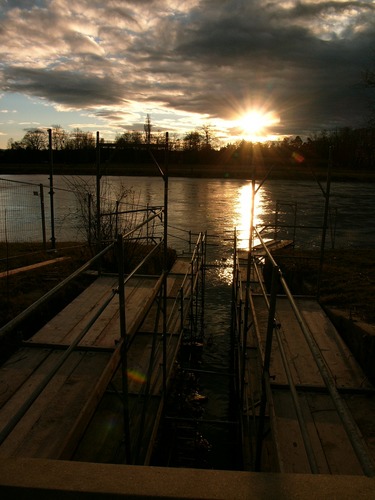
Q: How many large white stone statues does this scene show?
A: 0